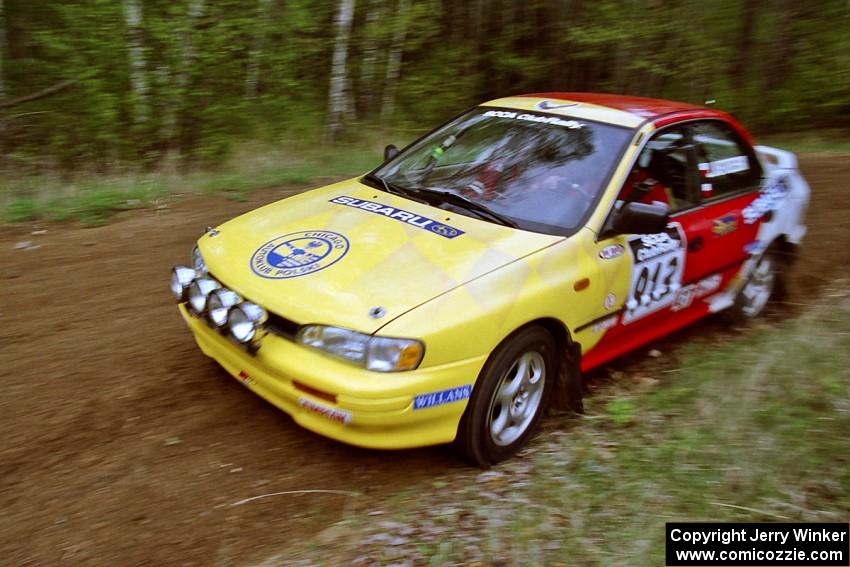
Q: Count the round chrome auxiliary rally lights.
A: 4